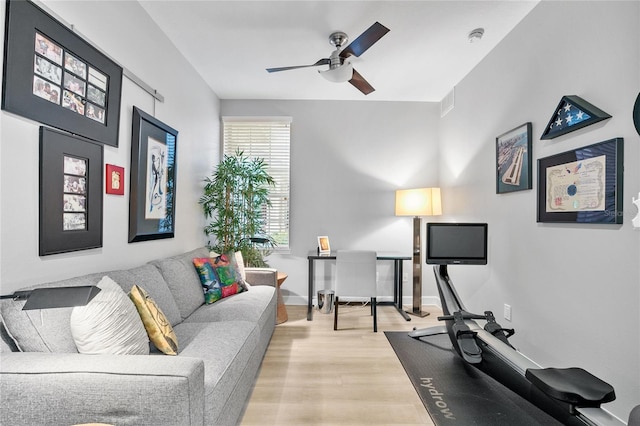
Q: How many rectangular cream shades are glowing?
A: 1